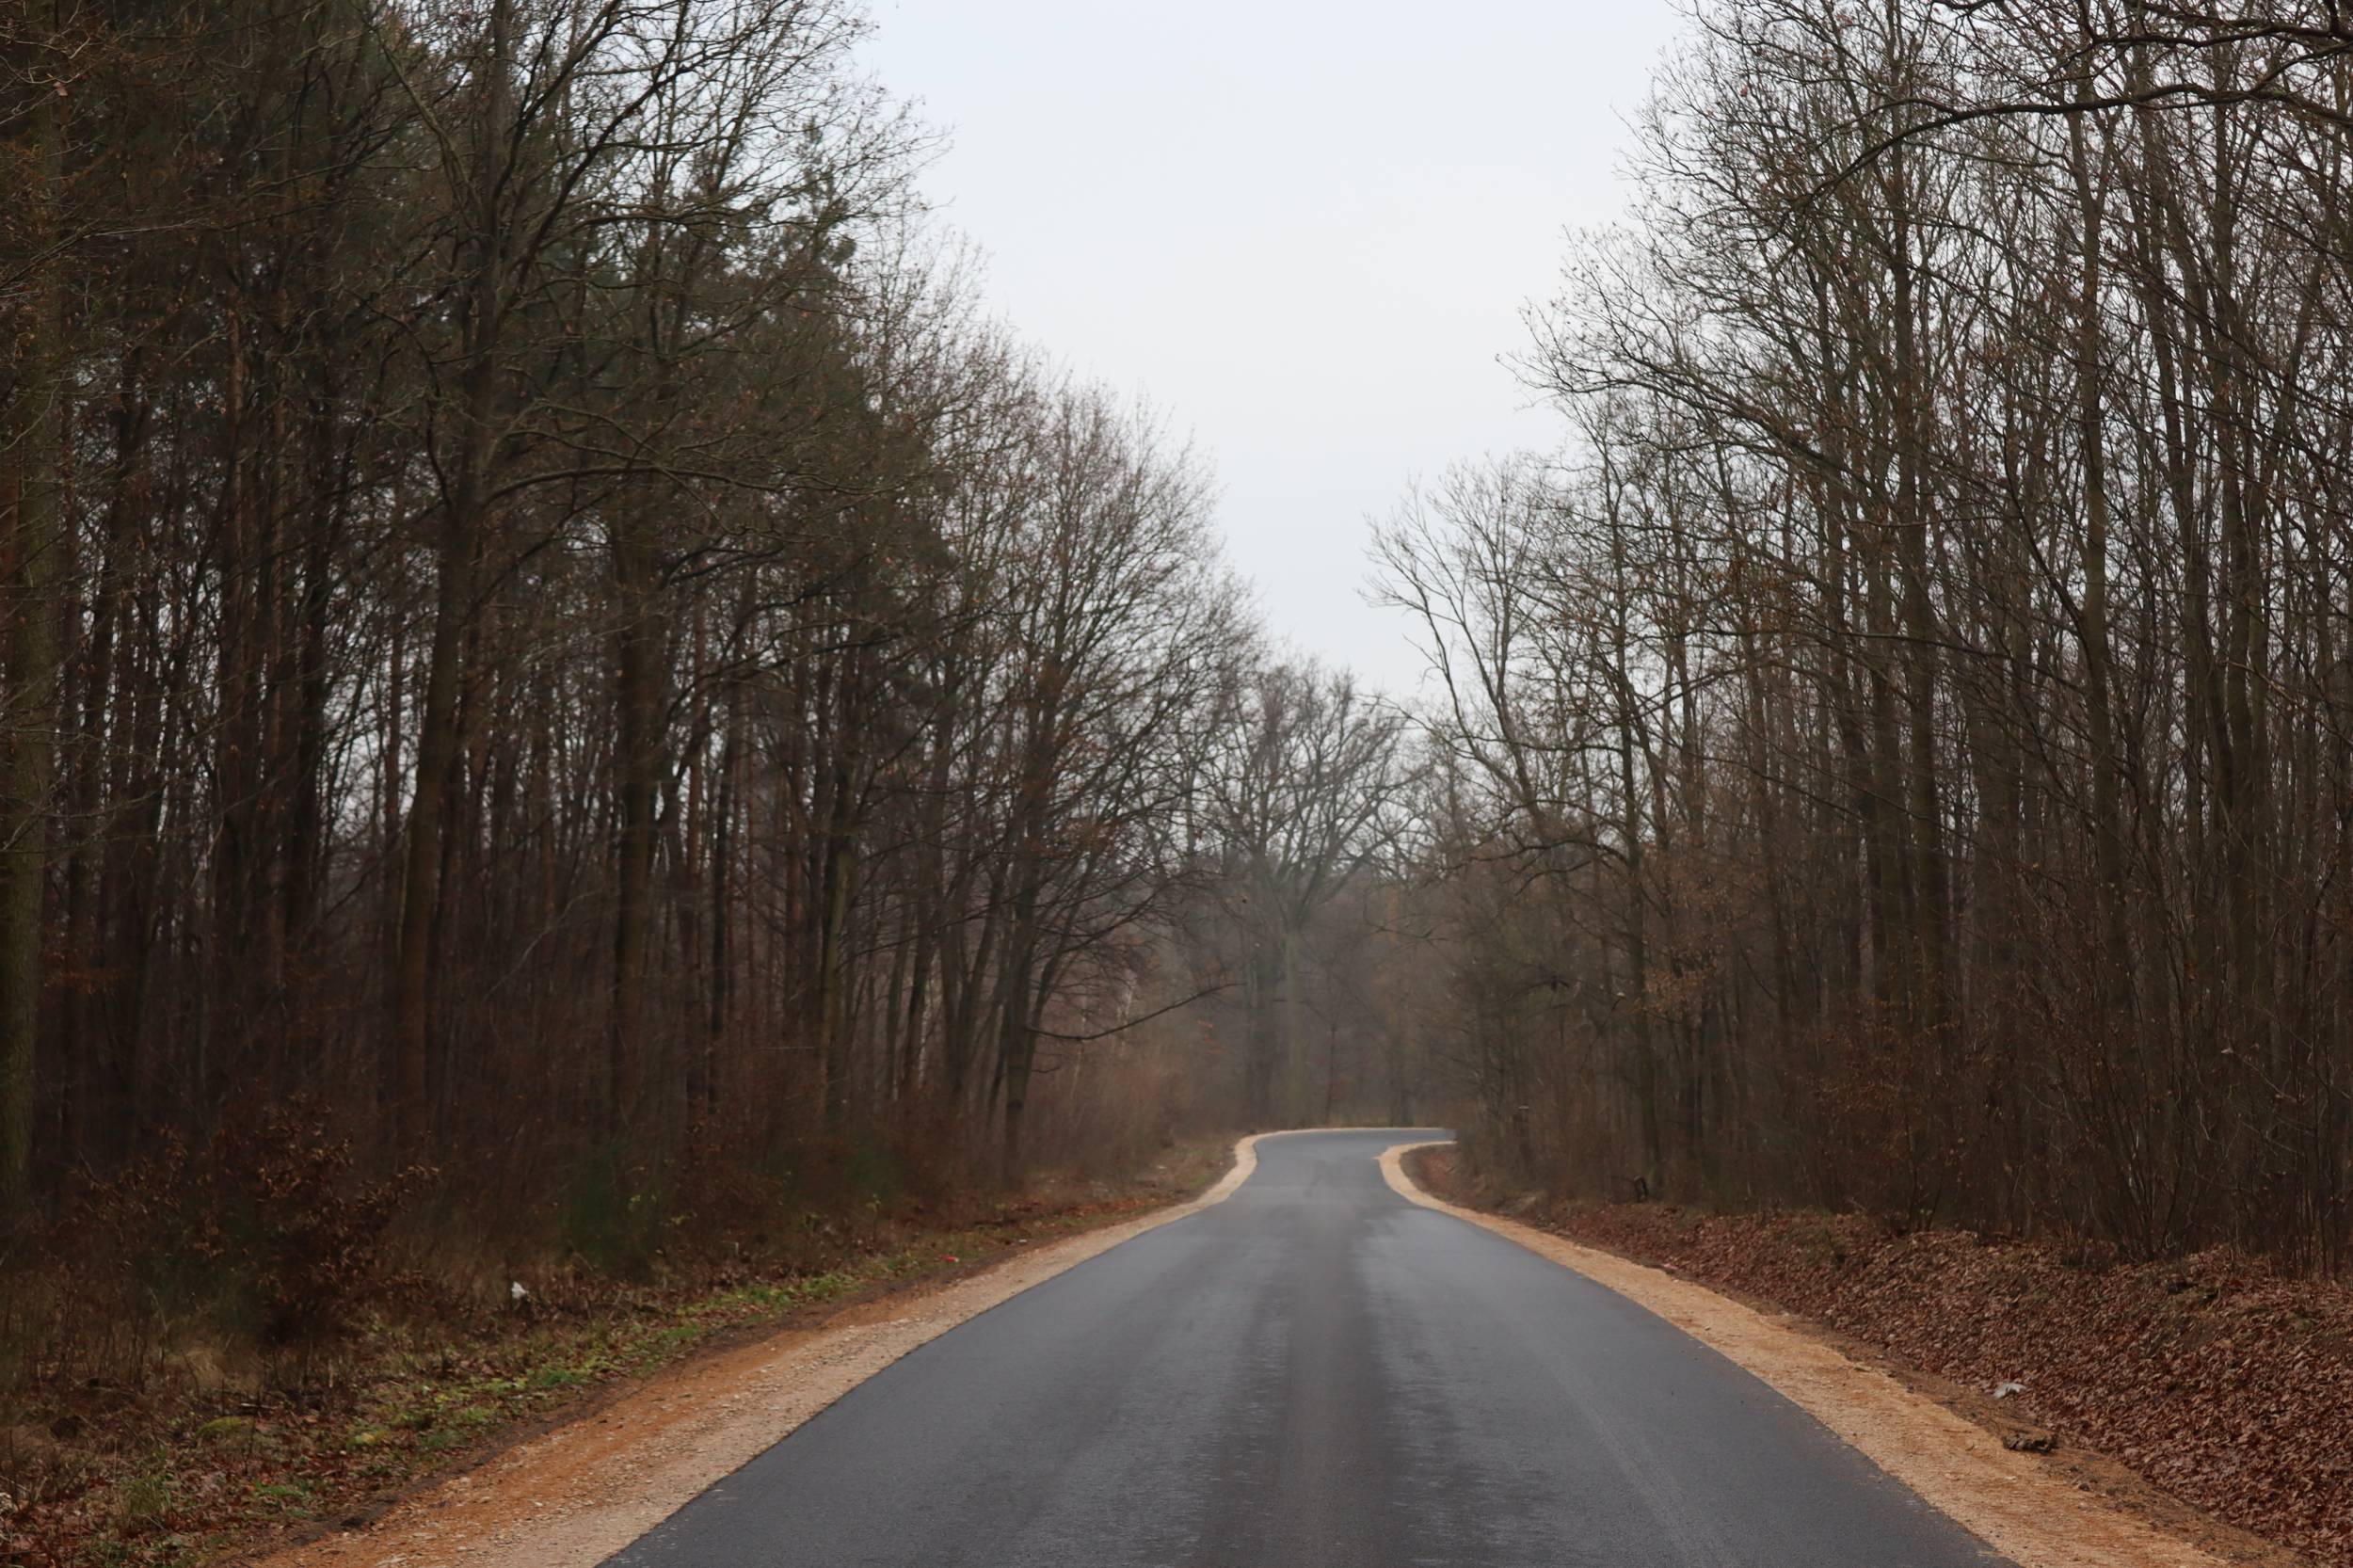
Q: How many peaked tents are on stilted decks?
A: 0